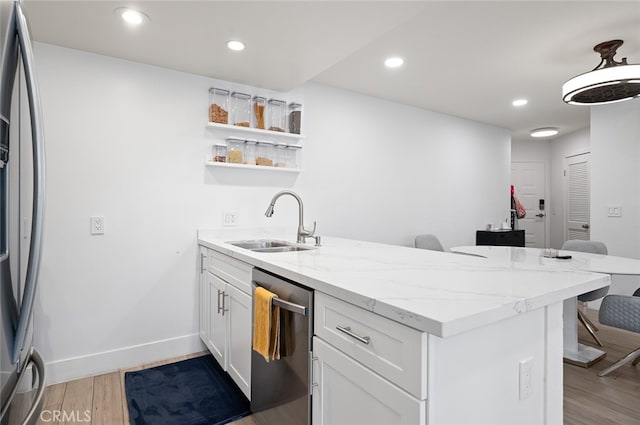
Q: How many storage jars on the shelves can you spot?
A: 11